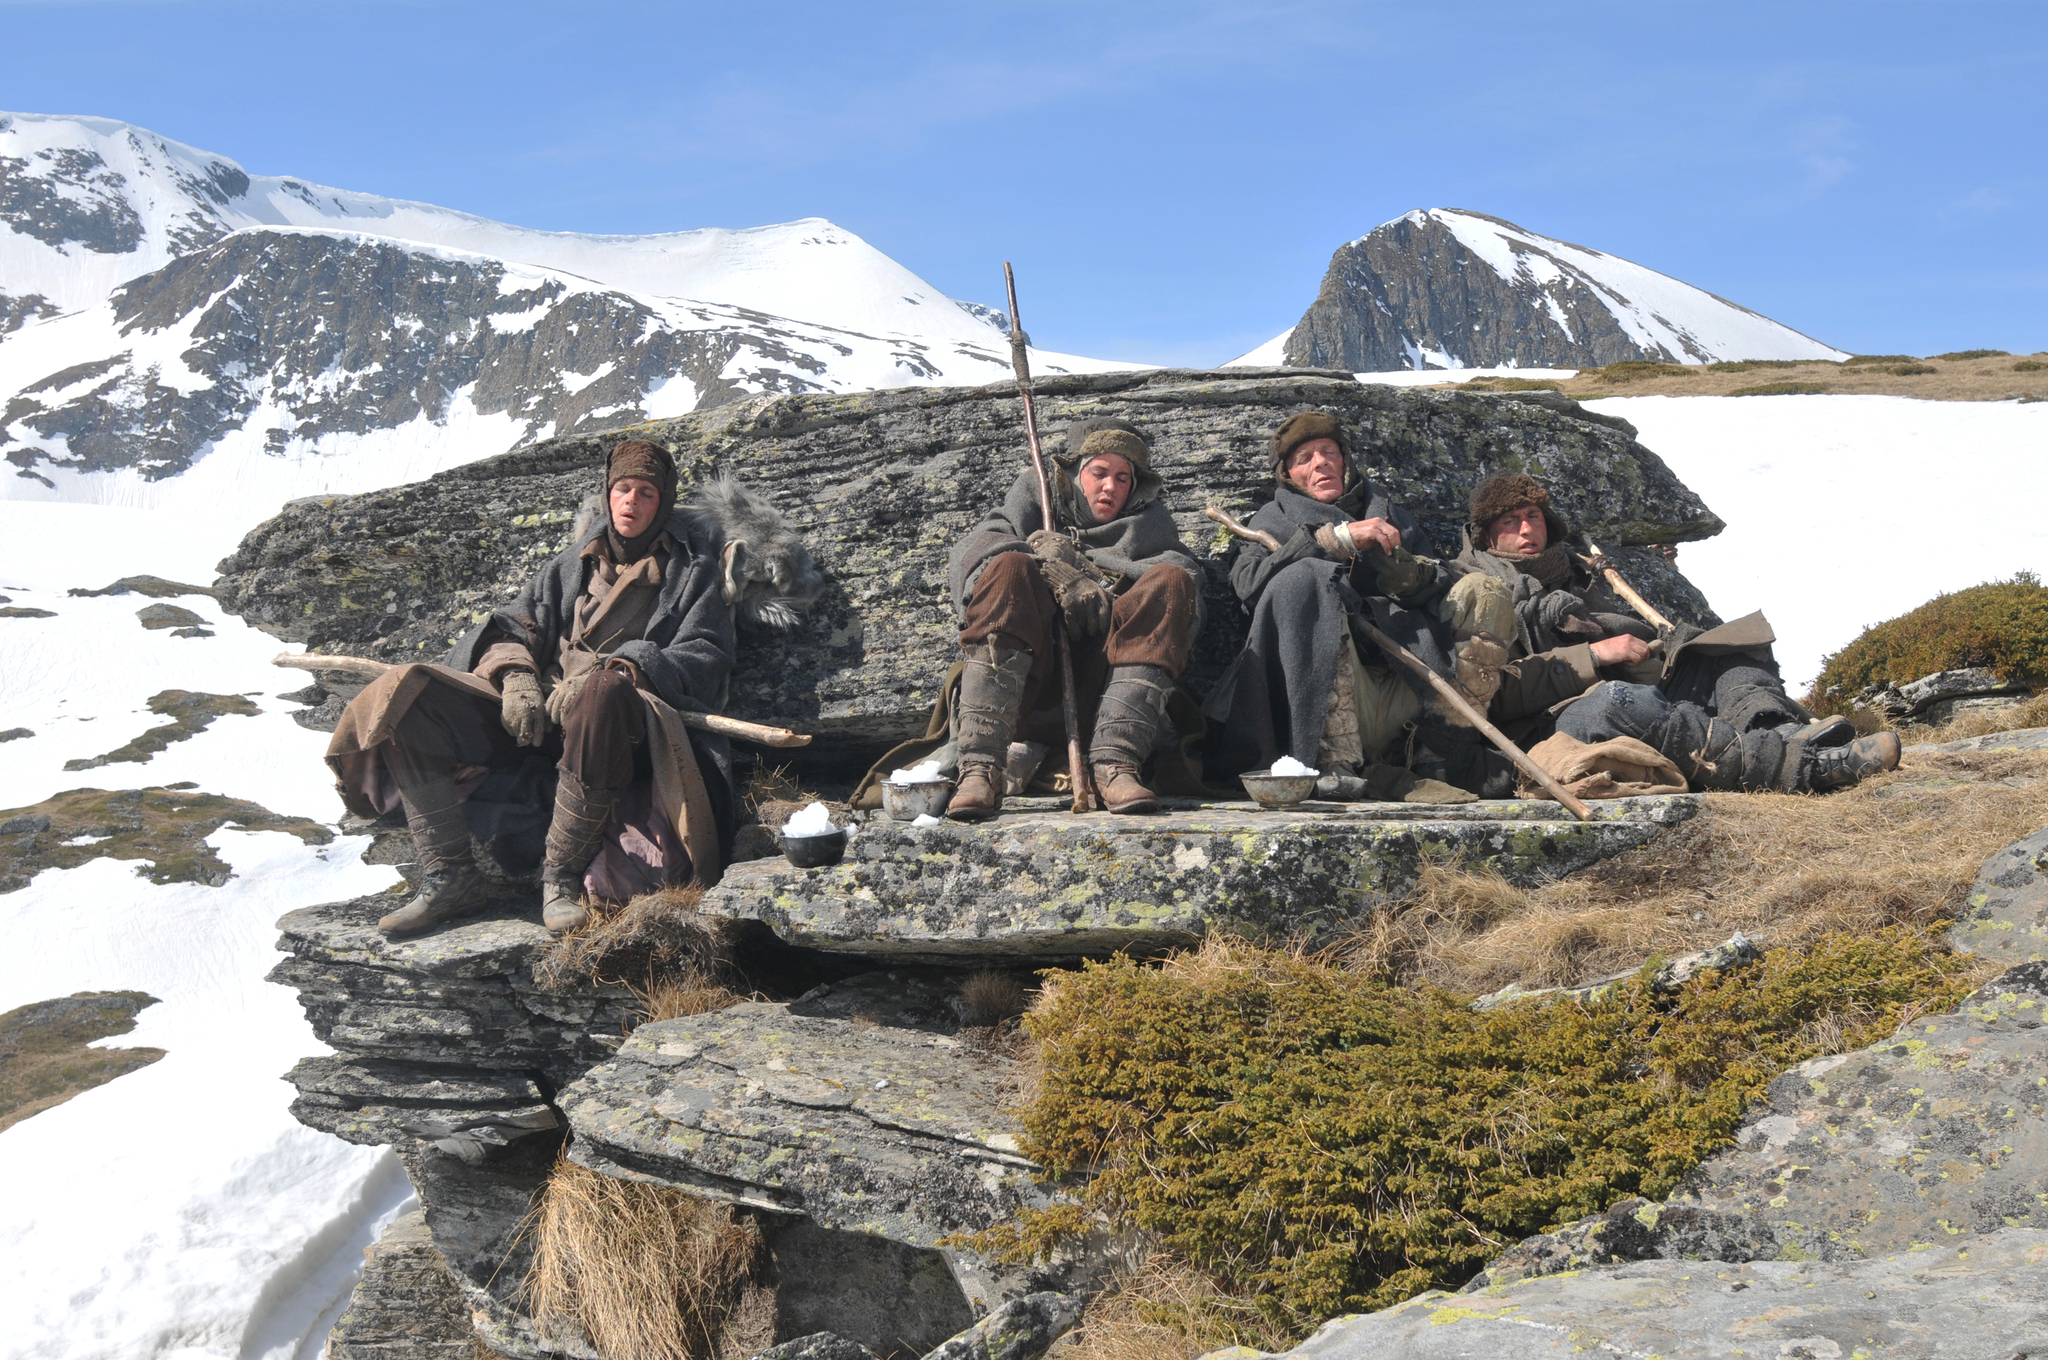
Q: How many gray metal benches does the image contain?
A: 0